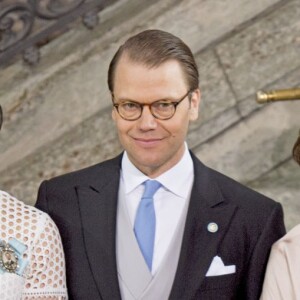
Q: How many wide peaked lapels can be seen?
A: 2